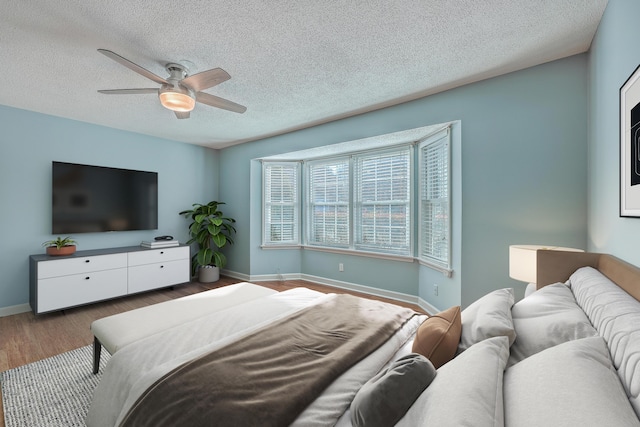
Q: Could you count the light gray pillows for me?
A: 4